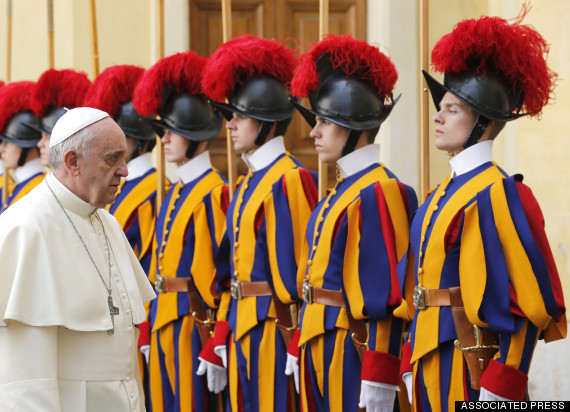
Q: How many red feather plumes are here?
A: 7